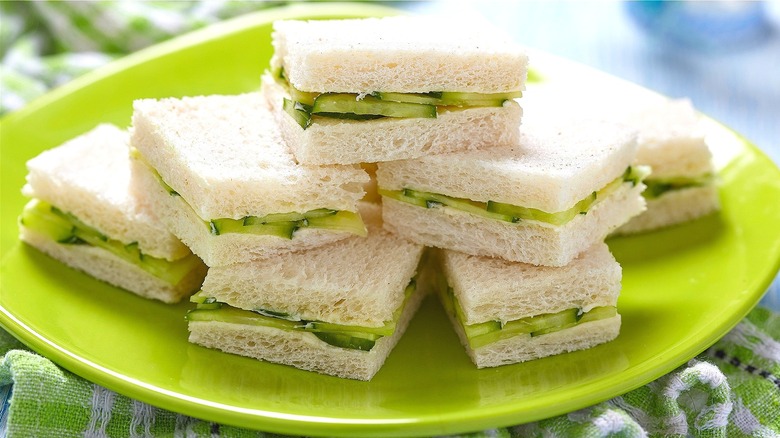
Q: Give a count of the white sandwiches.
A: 7